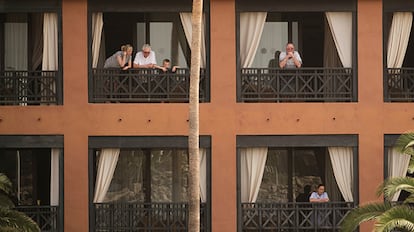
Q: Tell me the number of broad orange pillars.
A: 3